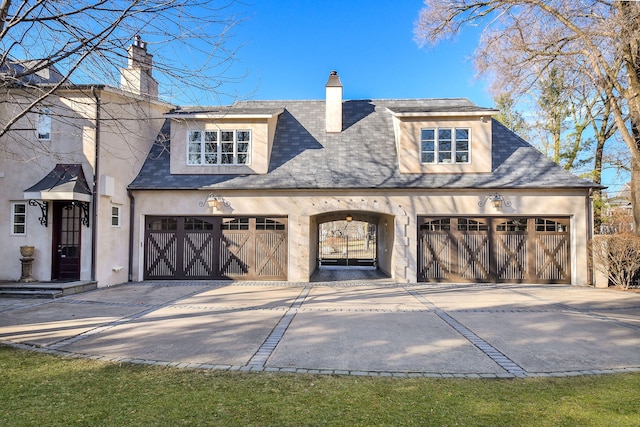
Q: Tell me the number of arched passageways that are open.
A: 1